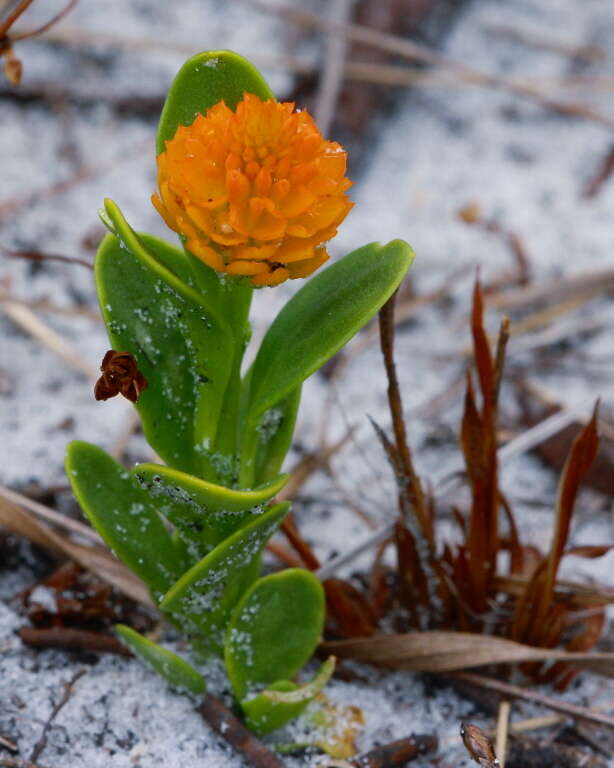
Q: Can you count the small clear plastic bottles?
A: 0